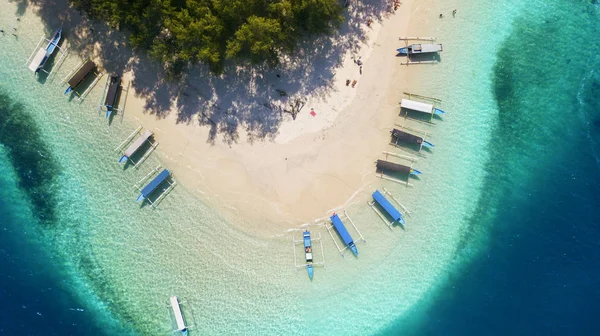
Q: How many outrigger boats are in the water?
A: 13